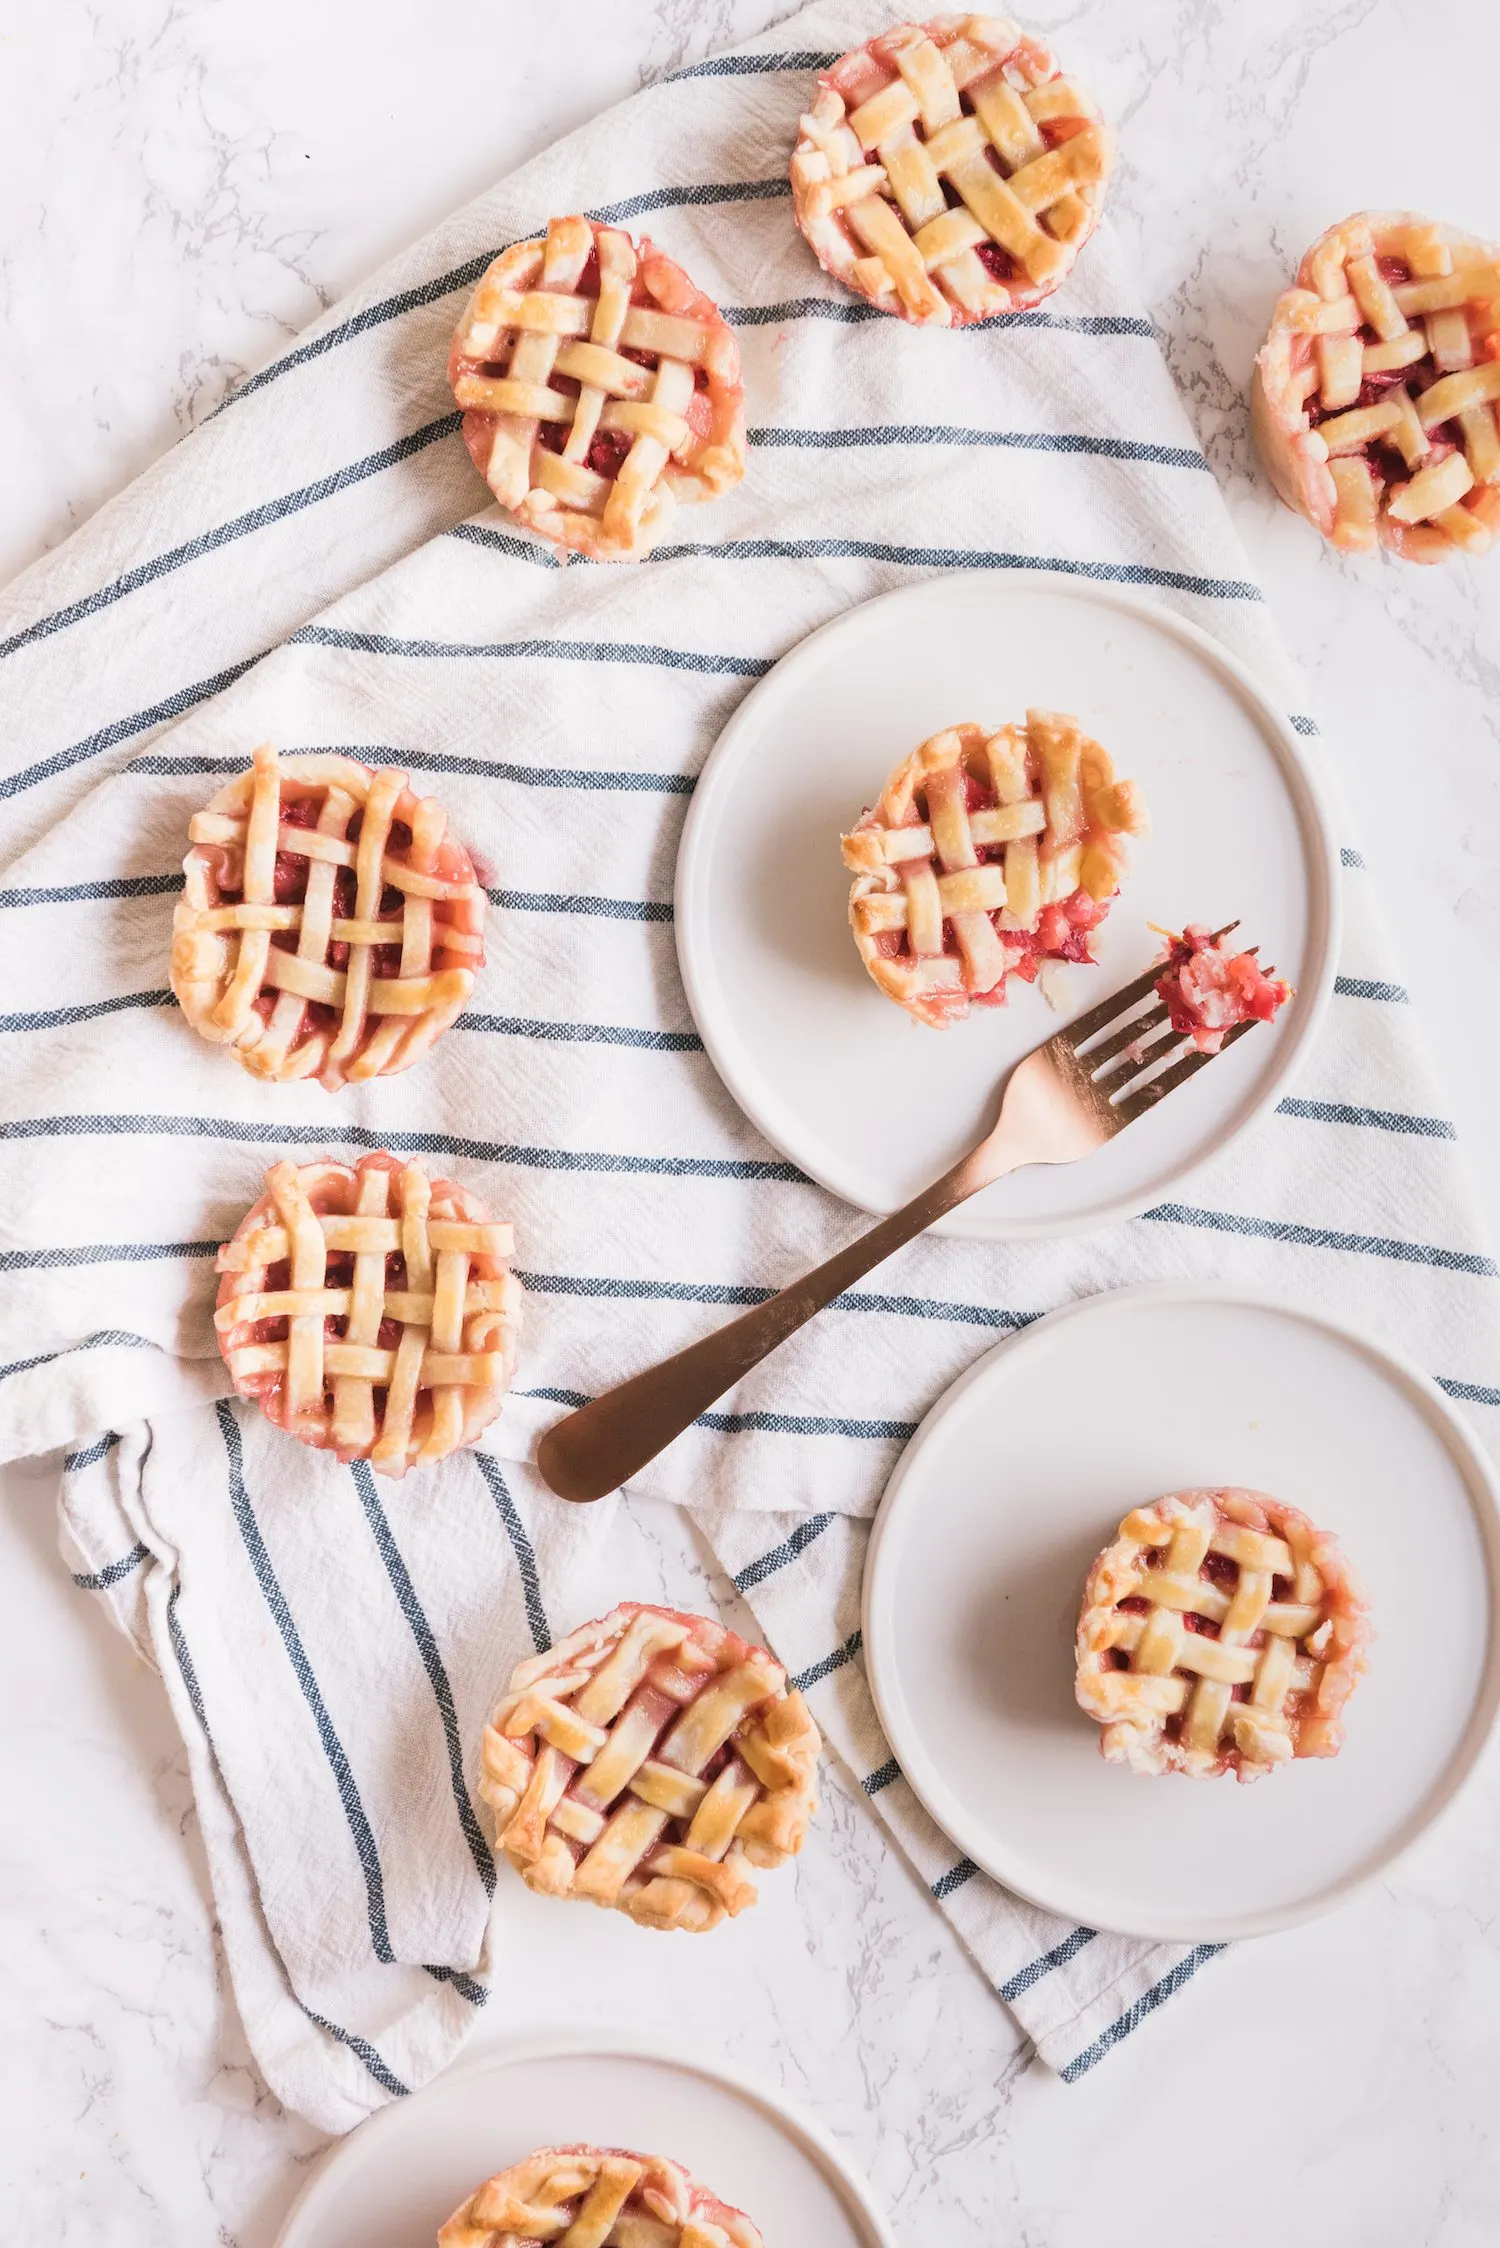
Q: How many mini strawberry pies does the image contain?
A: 9